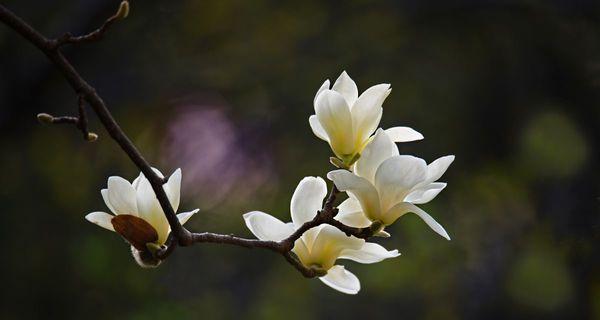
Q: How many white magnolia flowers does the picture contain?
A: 4